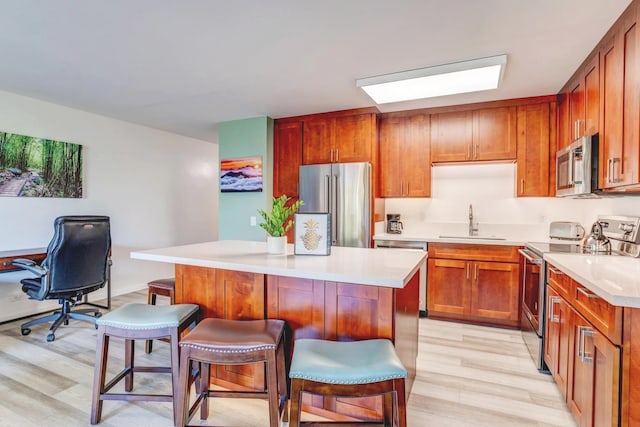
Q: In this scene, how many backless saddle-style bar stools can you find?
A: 4